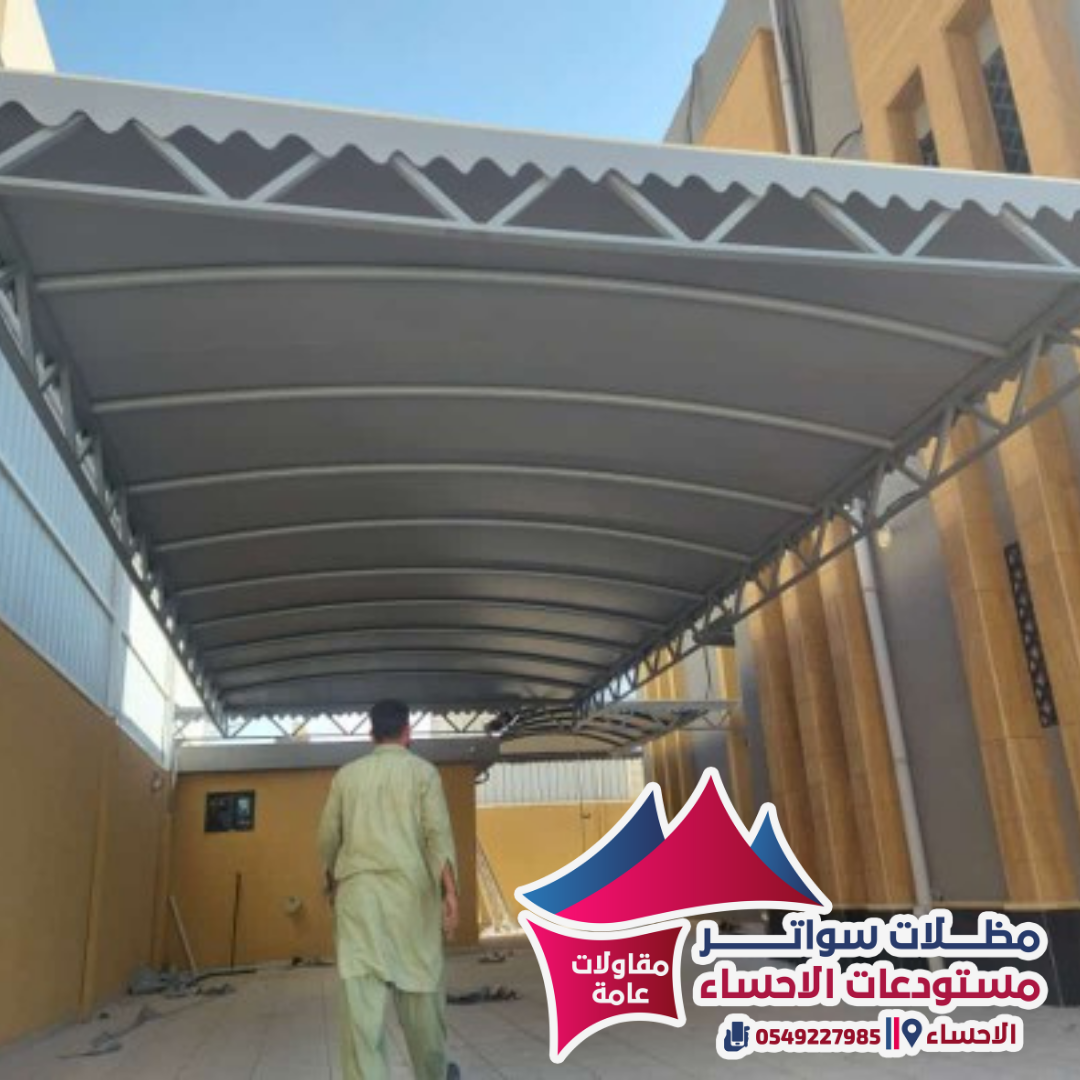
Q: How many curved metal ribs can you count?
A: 9